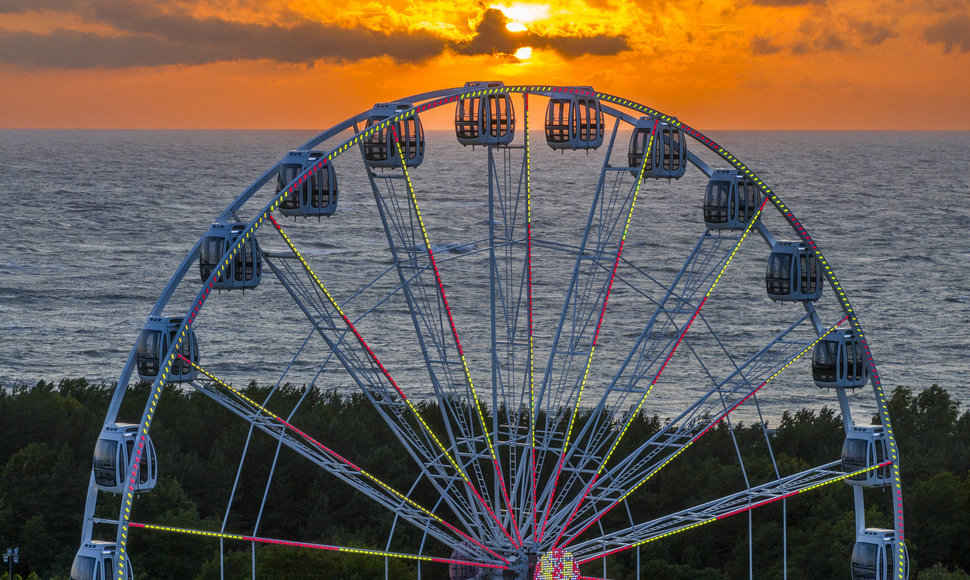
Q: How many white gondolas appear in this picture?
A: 14